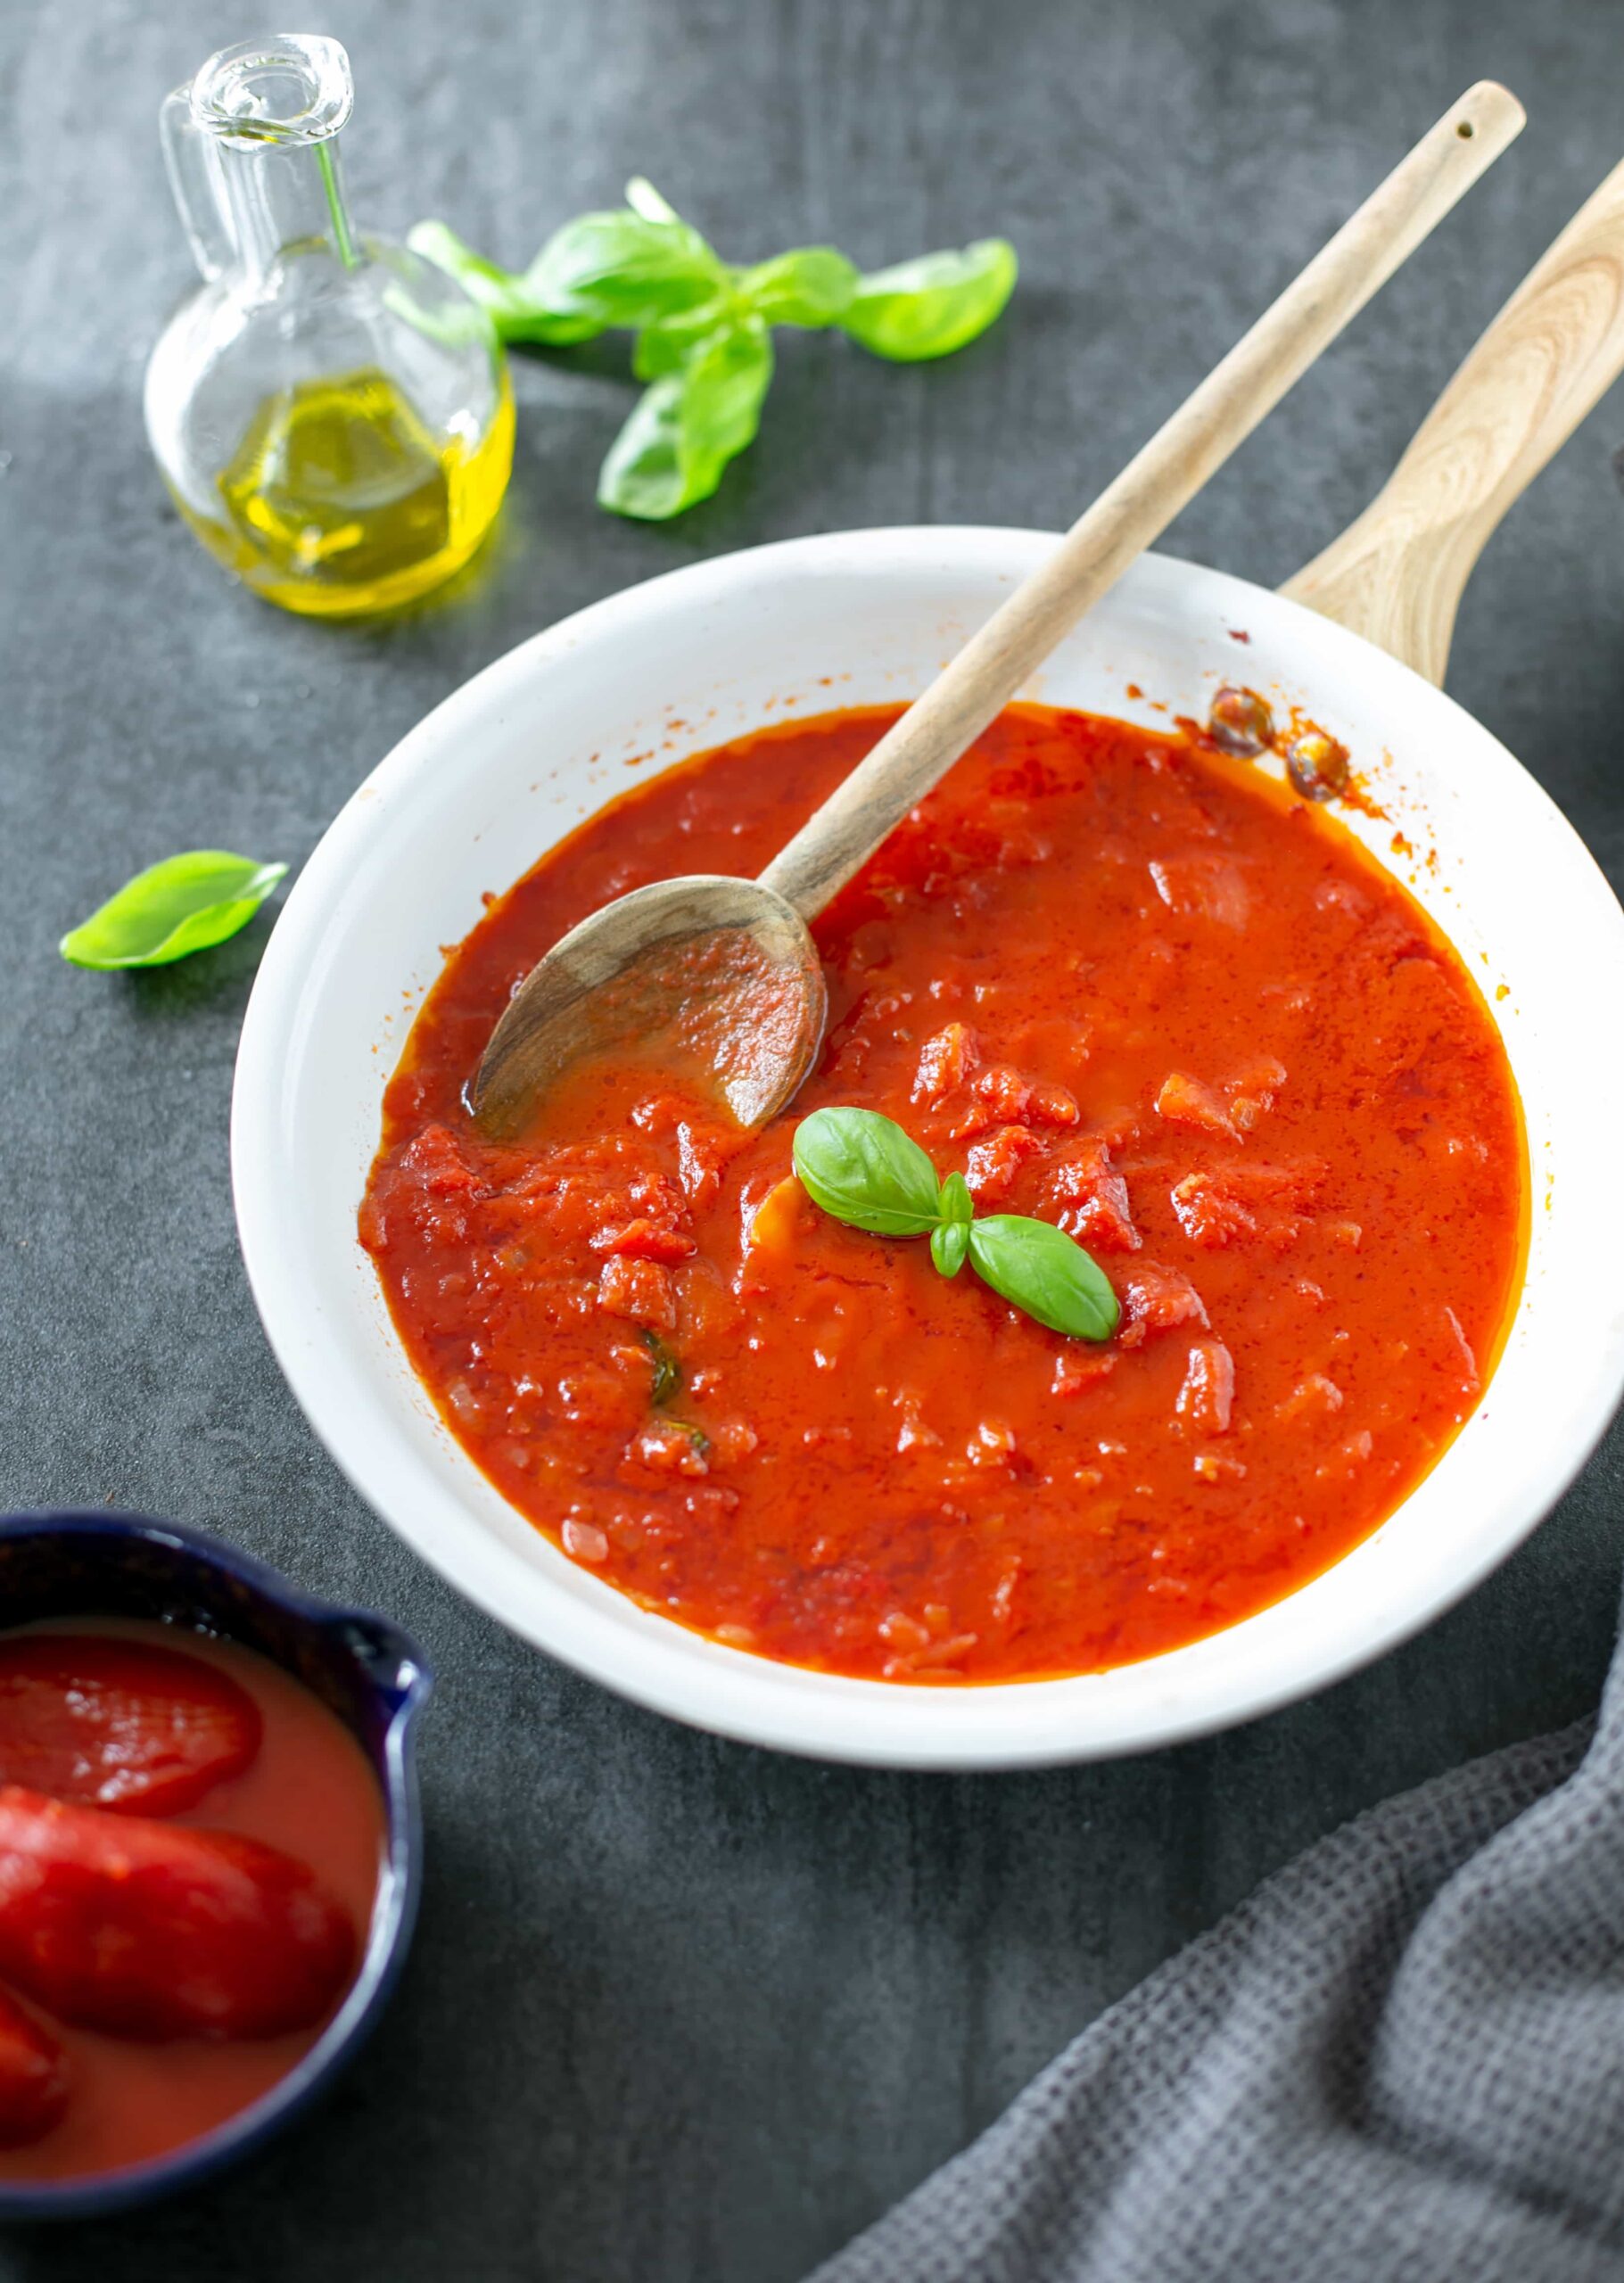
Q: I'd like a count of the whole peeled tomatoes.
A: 3